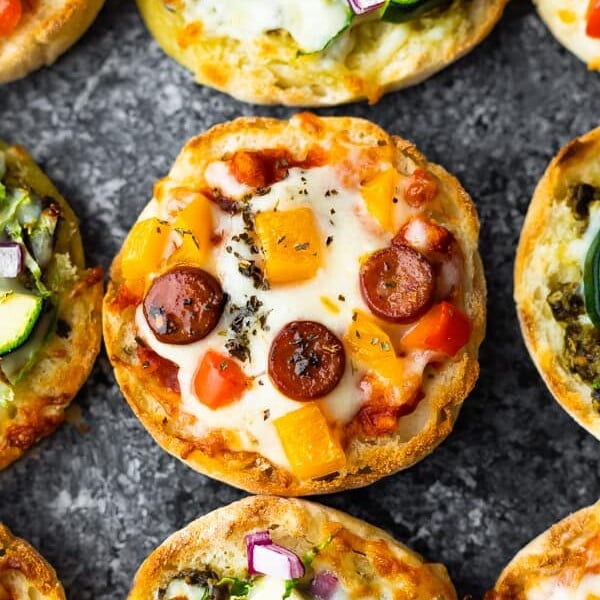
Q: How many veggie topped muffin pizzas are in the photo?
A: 4